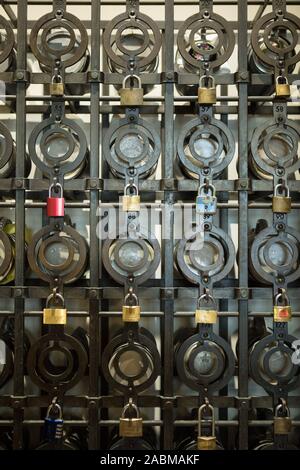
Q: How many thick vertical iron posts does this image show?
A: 4